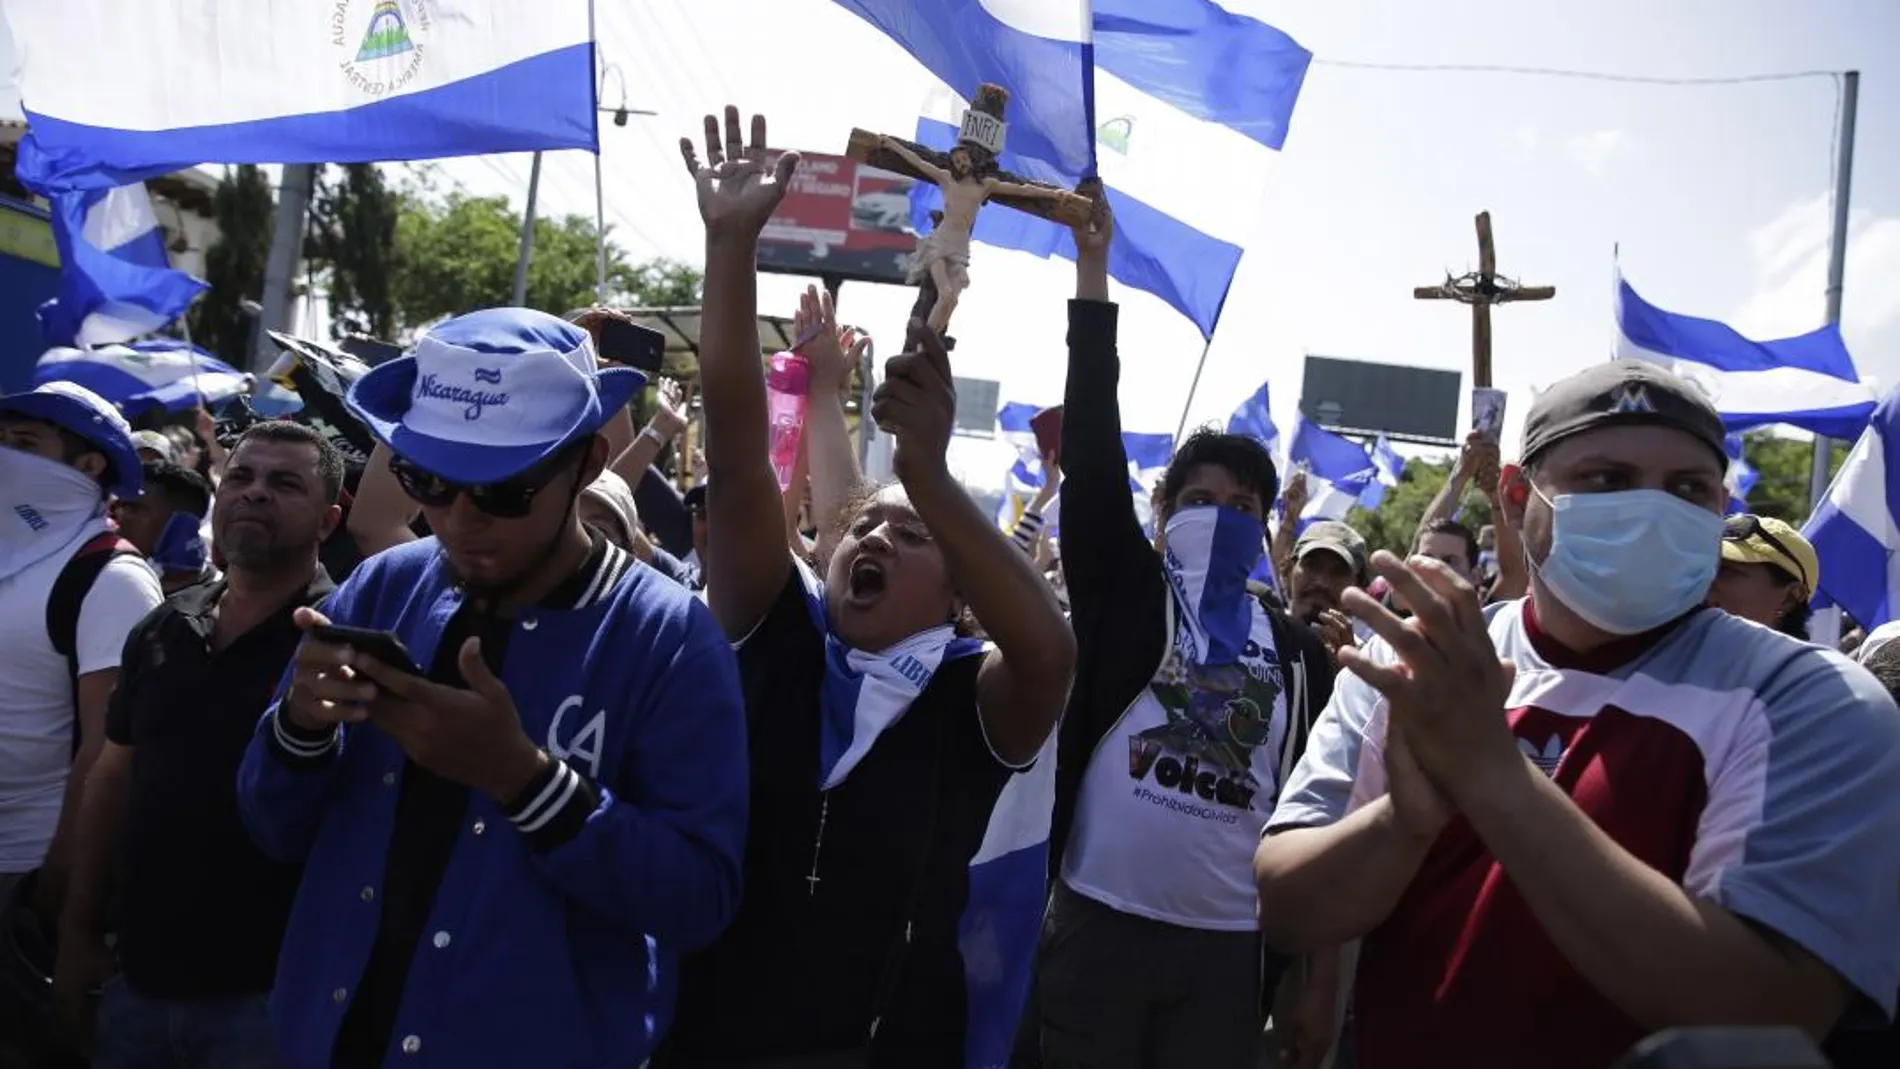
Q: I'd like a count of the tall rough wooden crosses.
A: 2